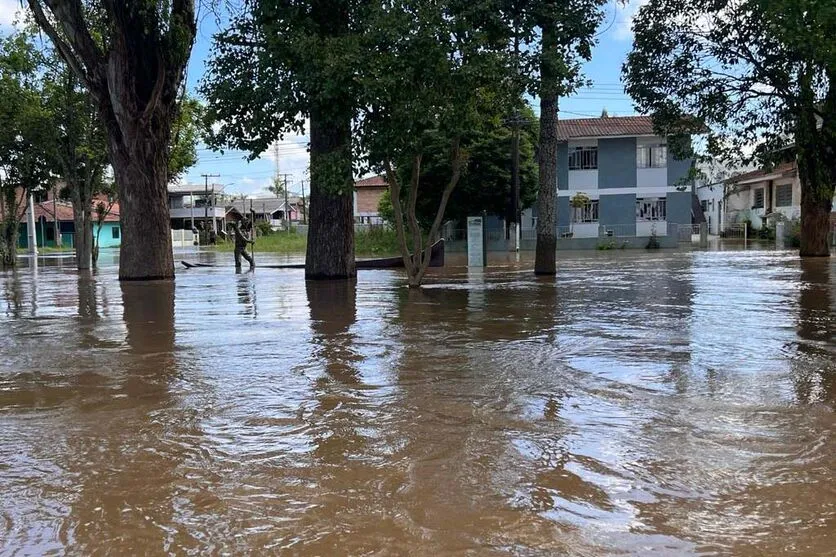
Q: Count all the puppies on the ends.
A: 0